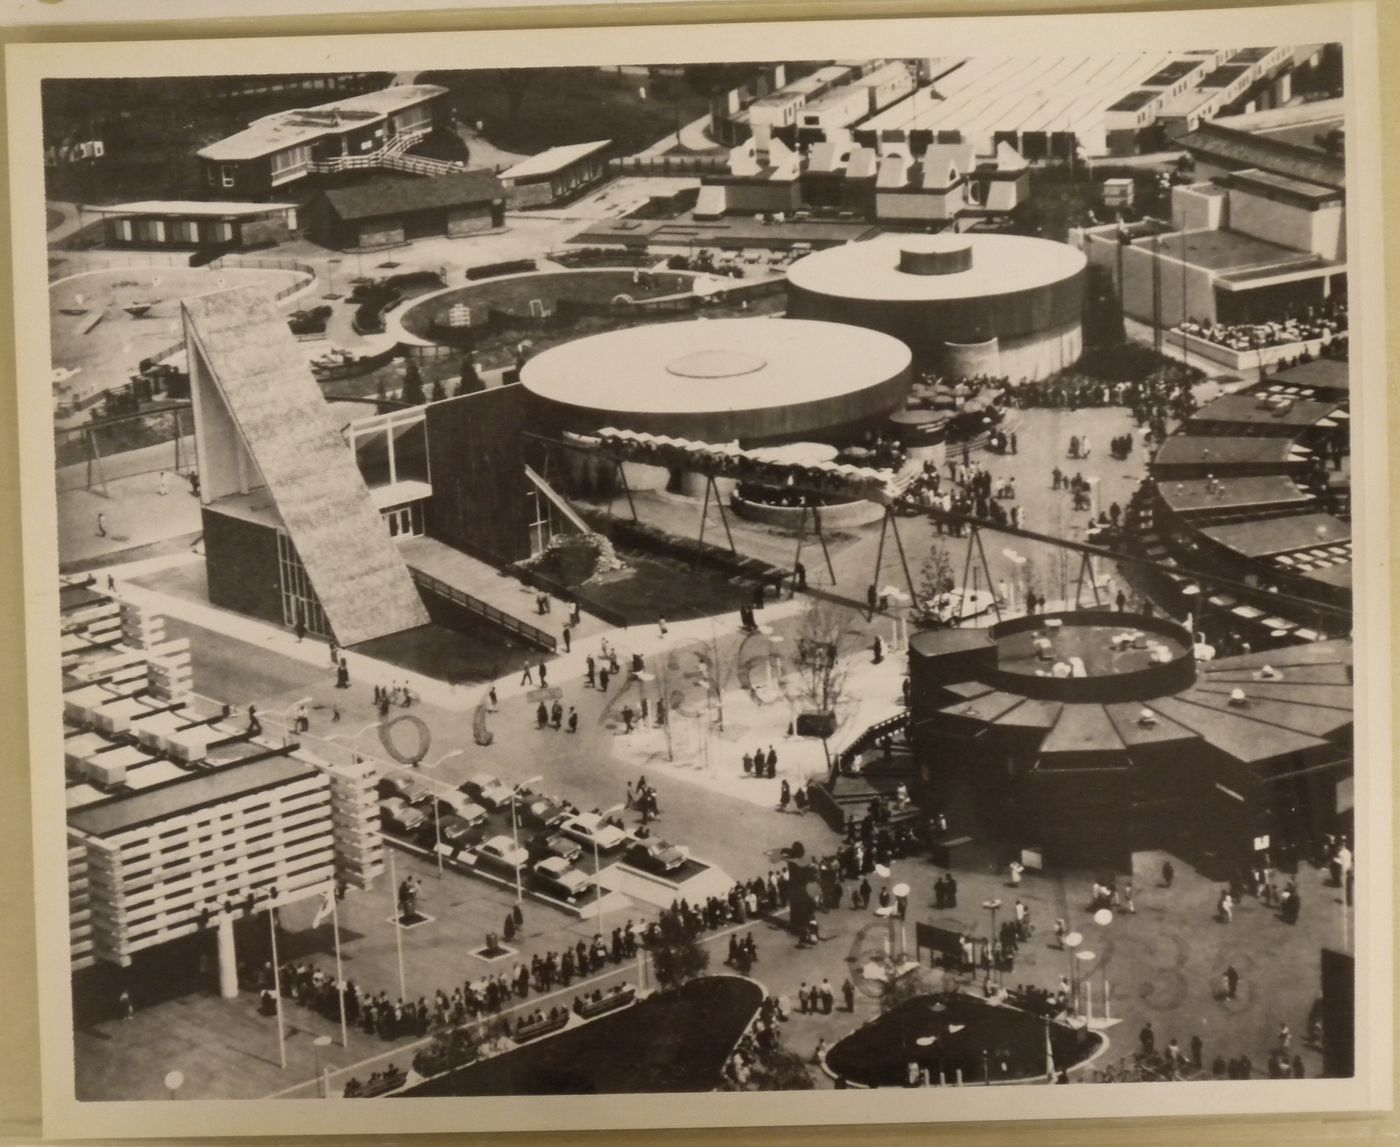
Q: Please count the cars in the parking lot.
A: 11